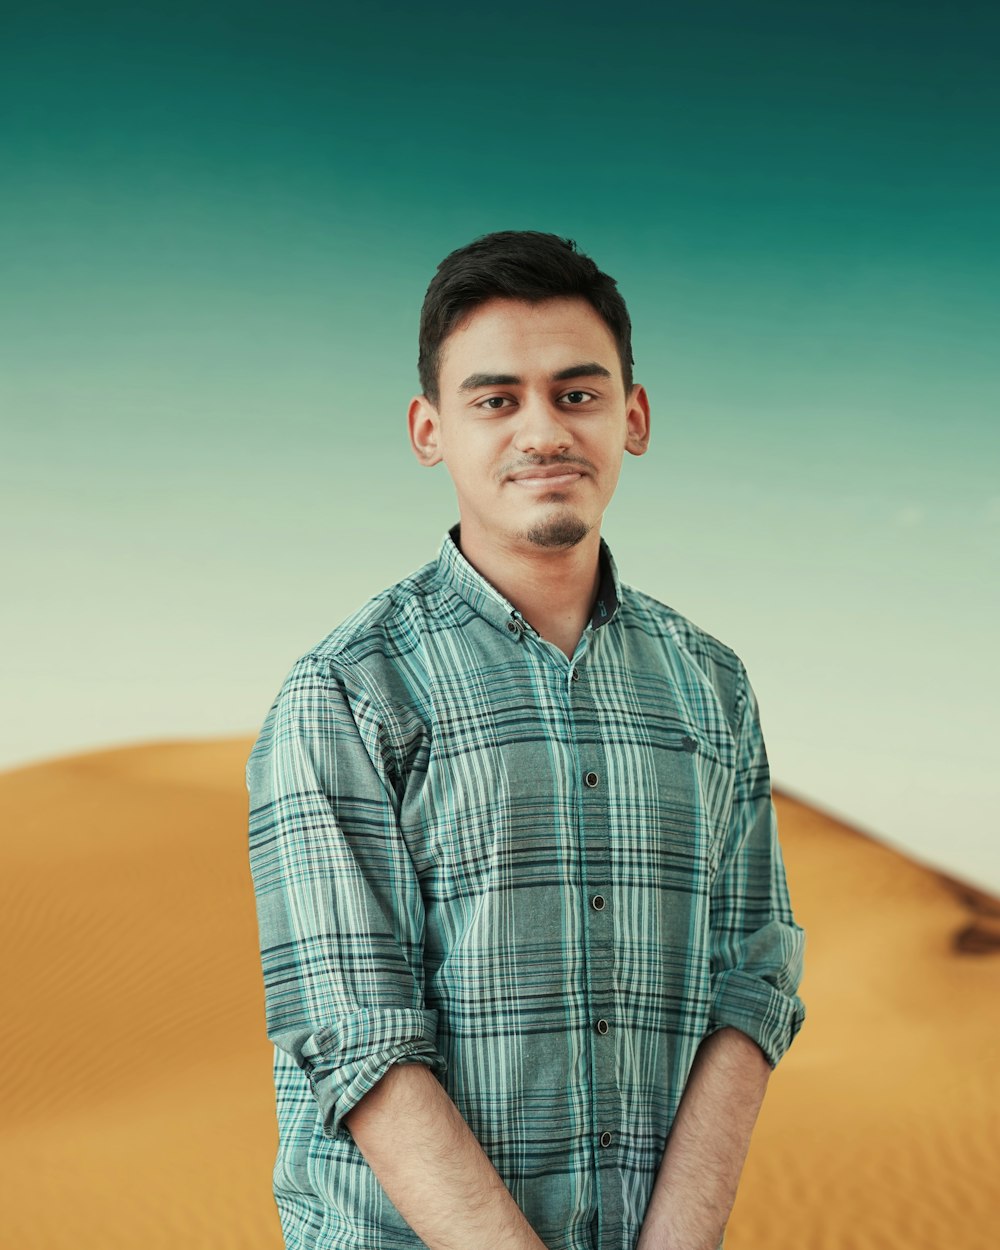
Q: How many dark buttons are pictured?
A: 6